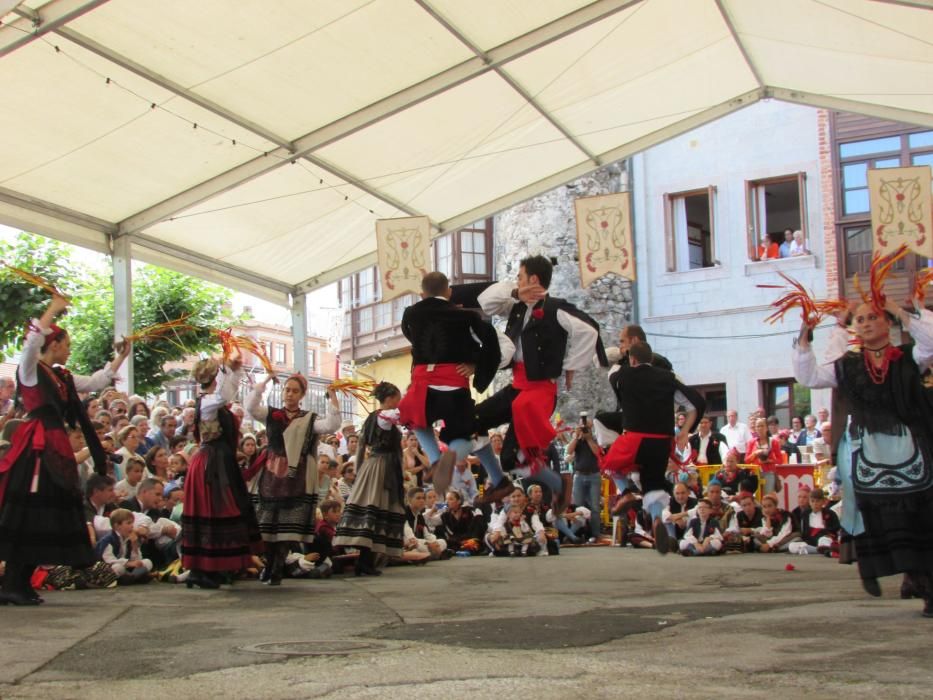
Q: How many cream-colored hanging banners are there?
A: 3